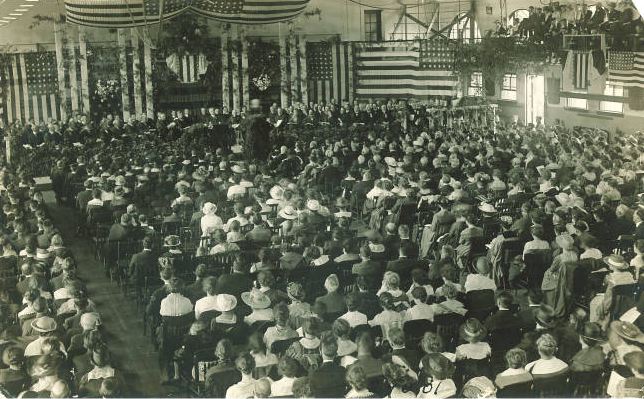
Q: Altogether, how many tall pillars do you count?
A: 12